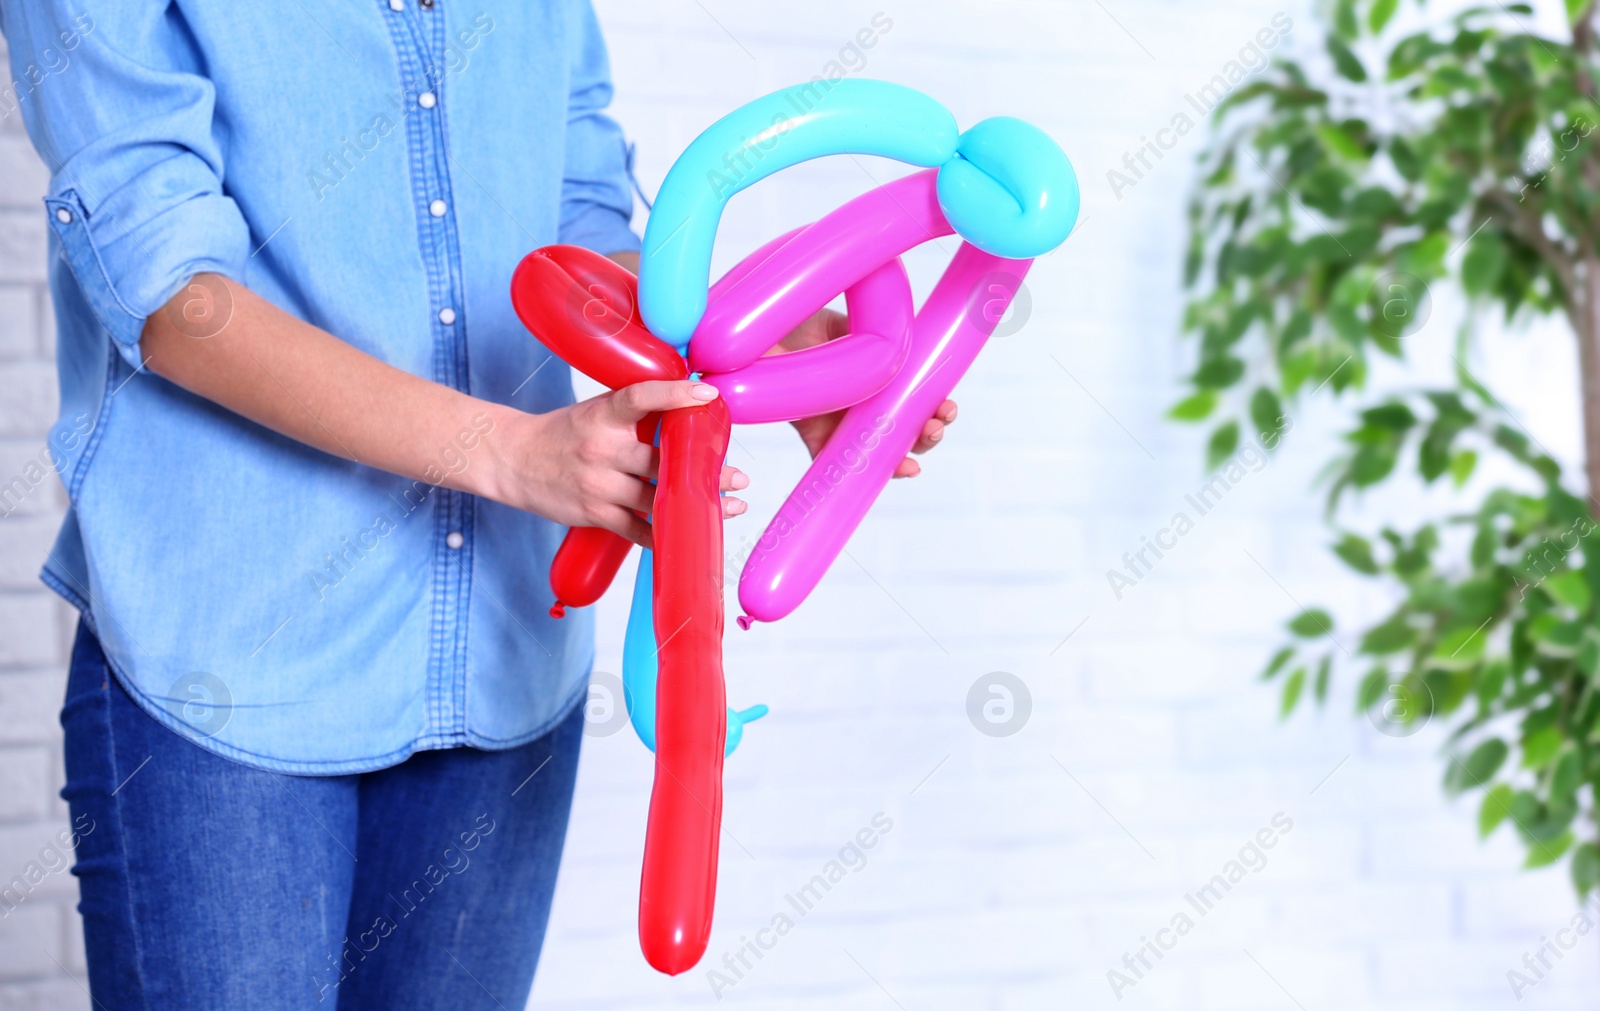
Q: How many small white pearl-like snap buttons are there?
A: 6